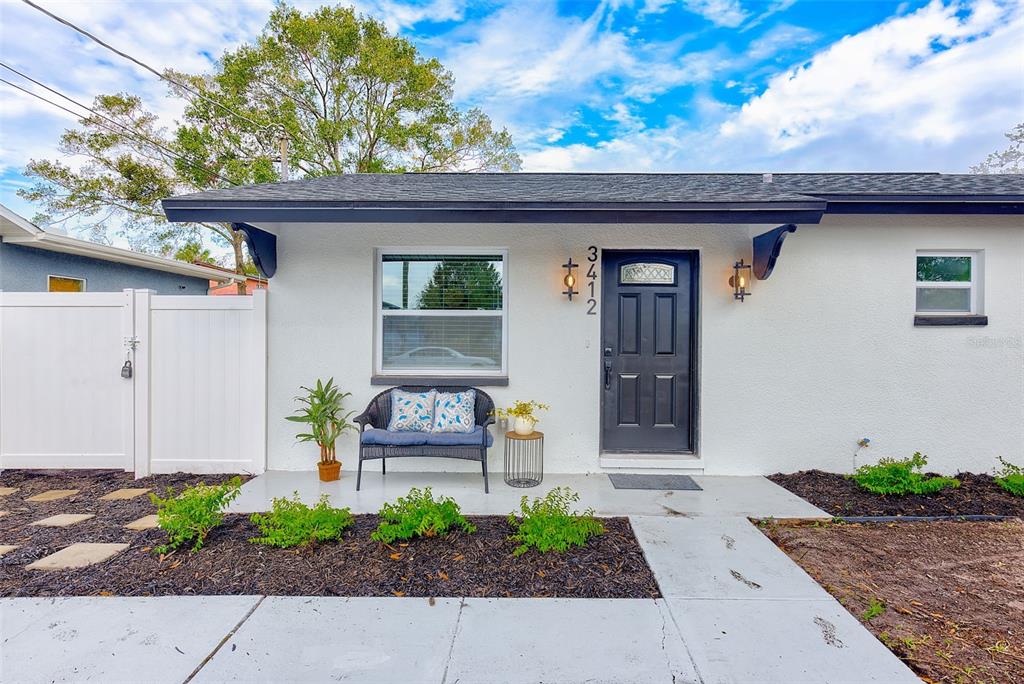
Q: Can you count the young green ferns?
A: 6